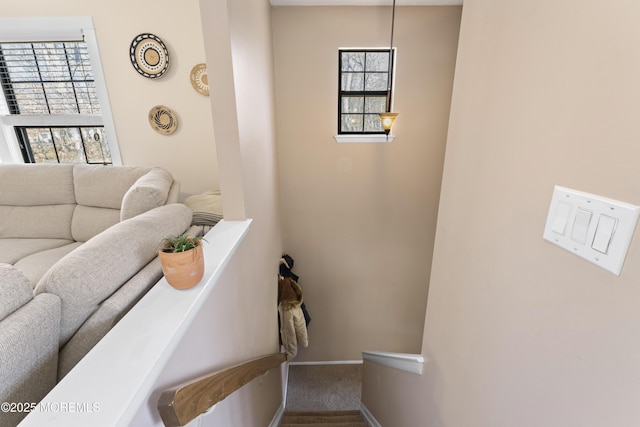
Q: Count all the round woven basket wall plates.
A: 3